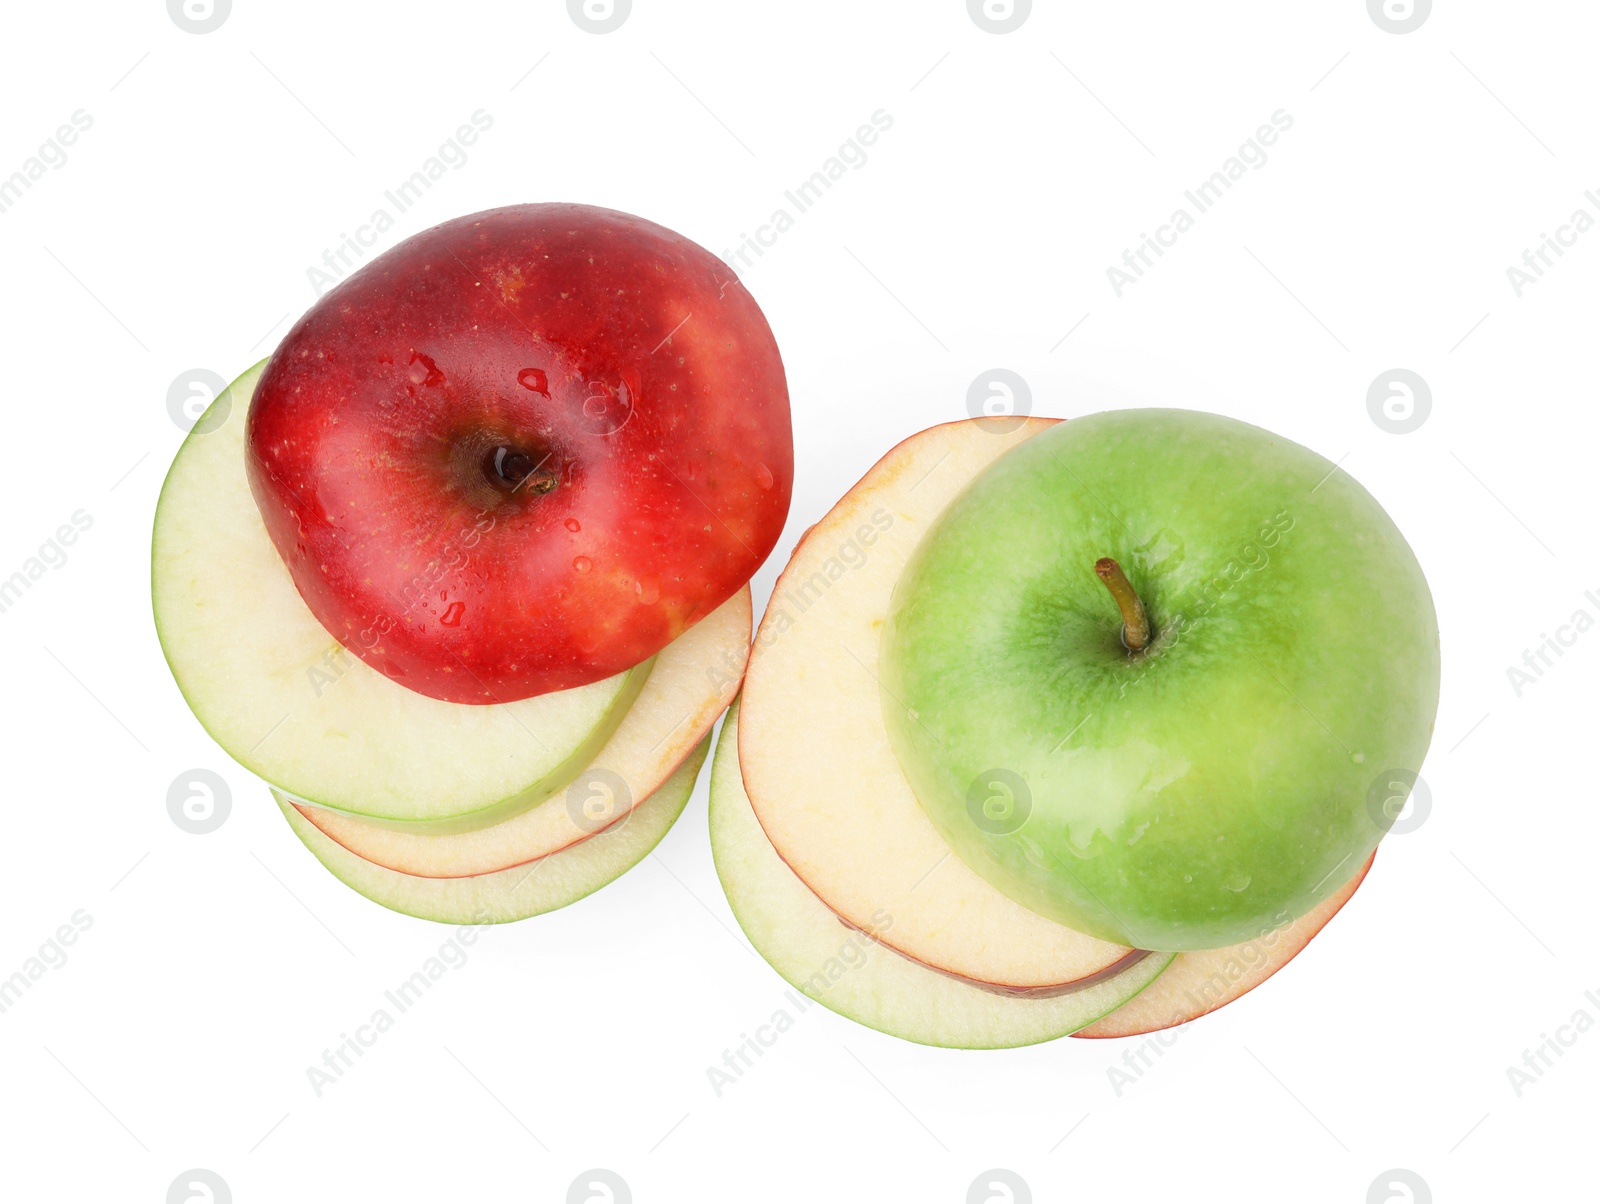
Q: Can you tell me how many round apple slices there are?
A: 6